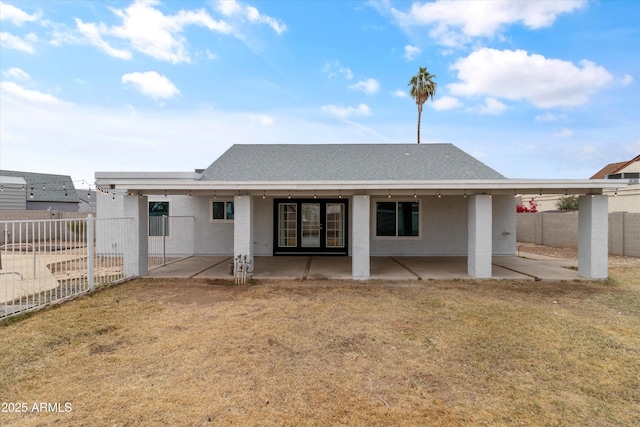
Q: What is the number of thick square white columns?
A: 5